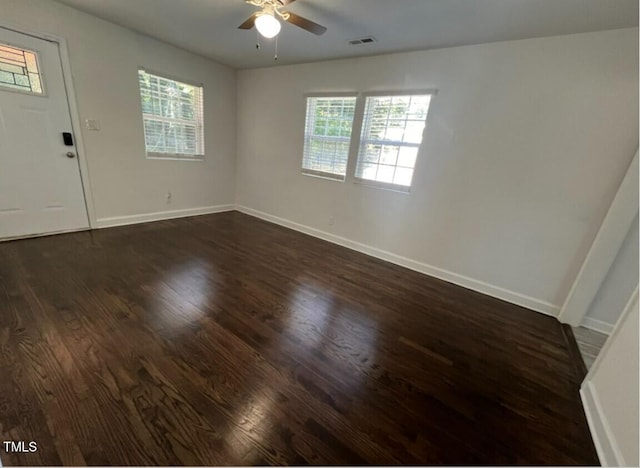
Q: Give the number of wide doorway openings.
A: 1